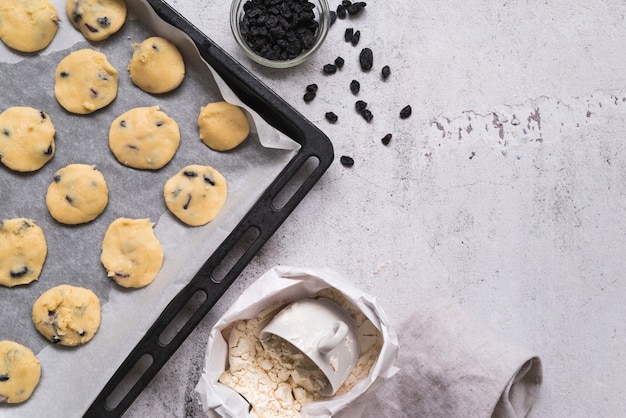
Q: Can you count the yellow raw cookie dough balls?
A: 13